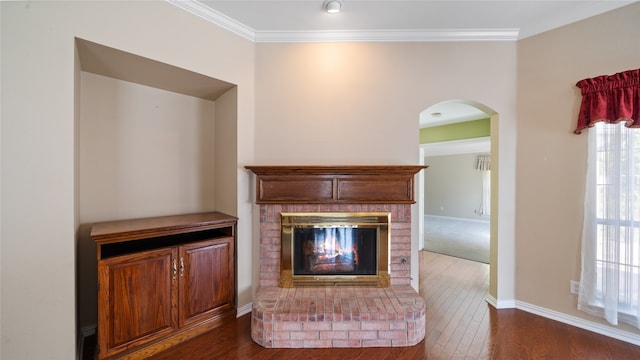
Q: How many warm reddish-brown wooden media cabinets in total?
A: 1